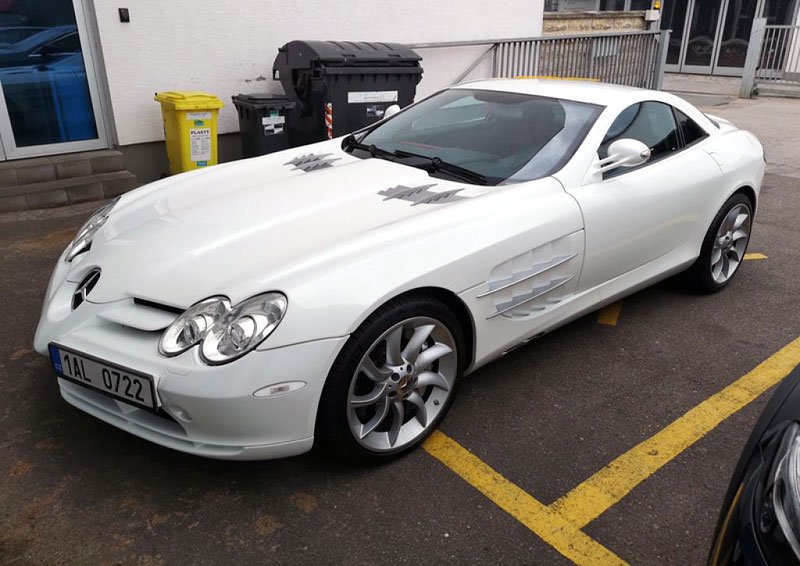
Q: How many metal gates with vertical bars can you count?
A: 2